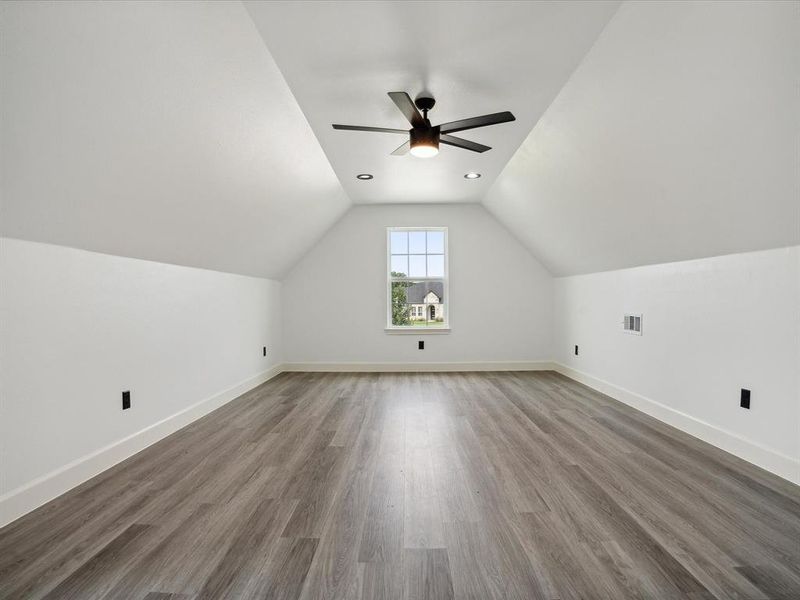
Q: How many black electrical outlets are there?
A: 5